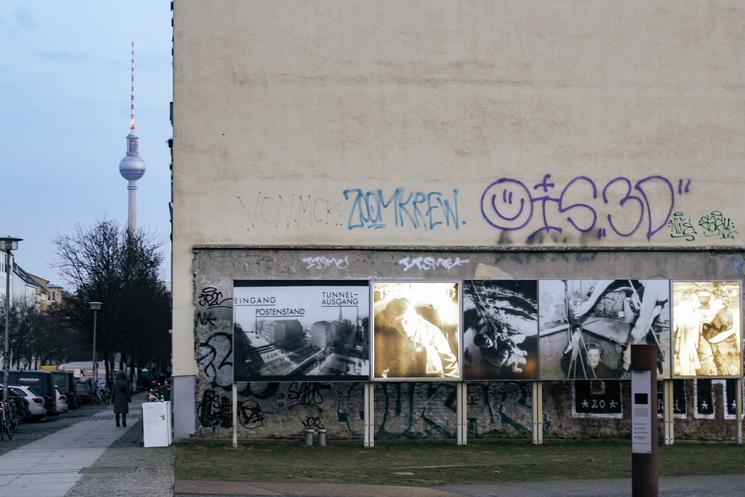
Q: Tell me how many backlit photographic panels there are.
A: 2